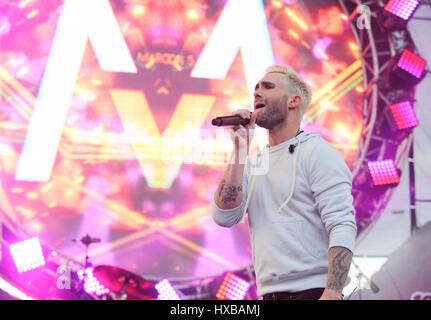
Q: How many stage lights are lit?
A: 8